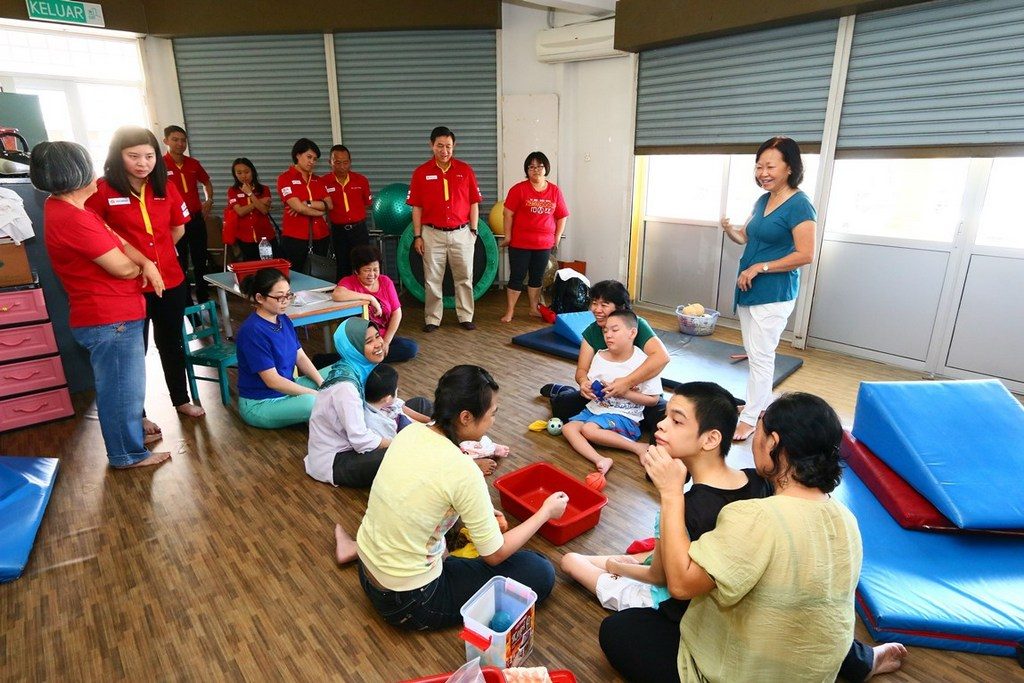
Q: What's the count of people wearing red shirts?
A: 8